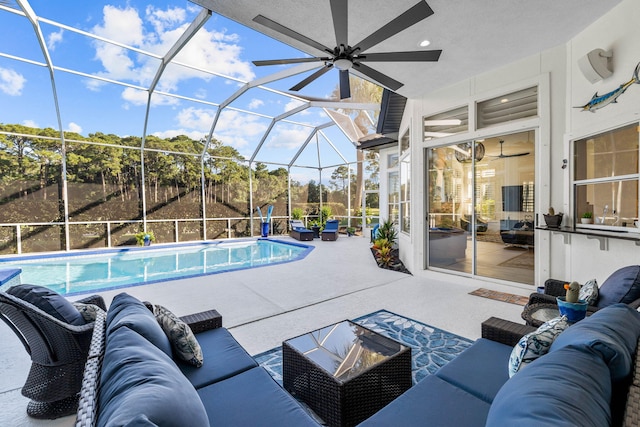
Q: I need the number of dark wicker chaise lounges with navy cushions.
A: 2